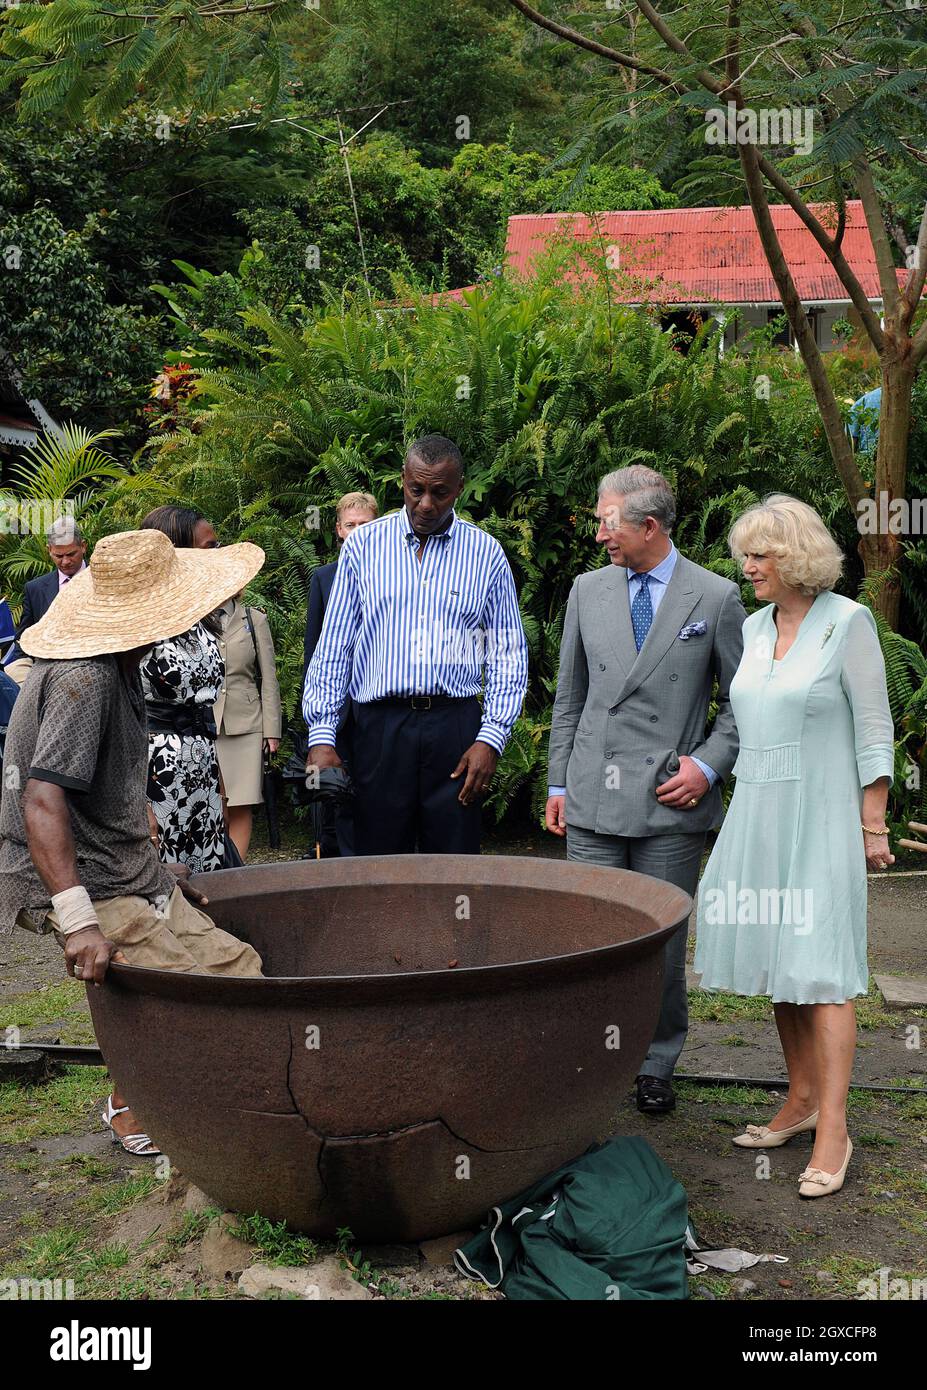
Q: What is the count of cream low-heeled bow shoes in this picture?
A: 2